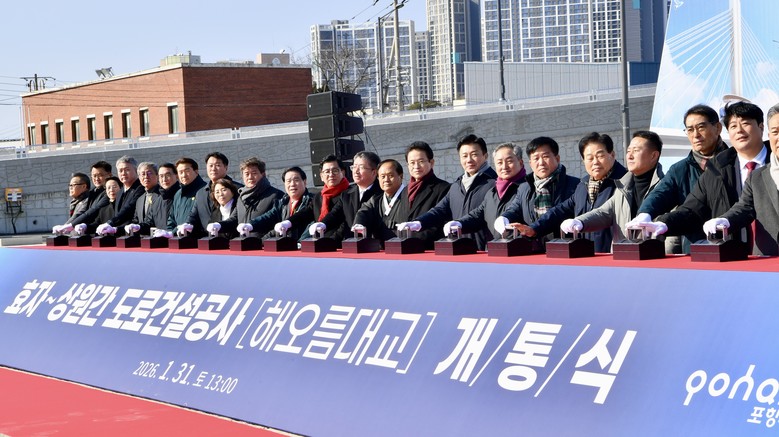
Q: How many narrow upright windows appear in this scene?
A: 9